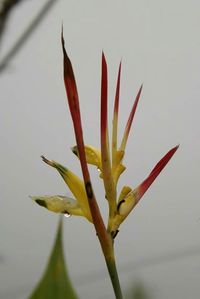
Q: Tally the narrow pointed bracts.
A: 5